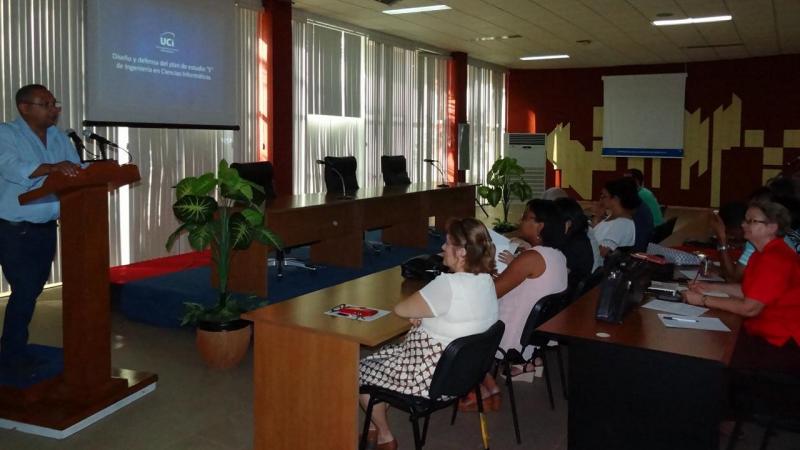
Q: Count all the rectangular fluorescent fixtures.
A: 3